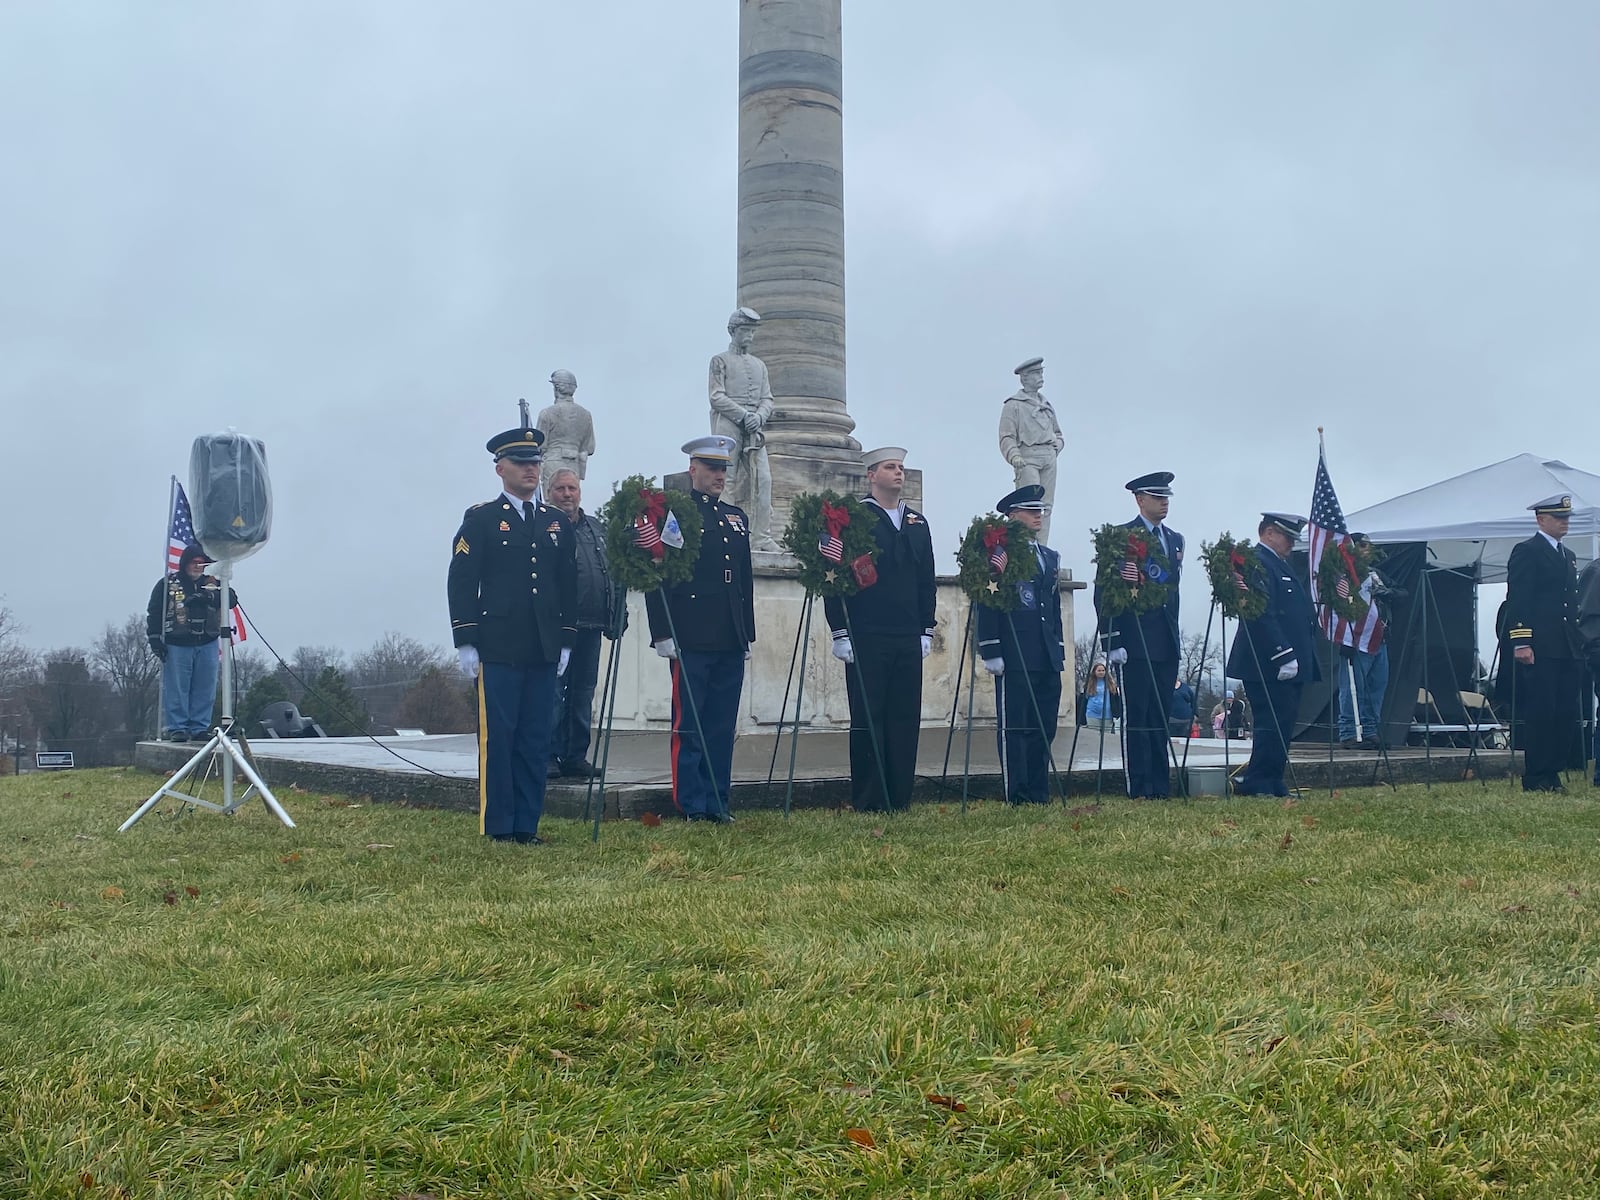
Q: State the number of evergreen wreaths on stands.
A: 6